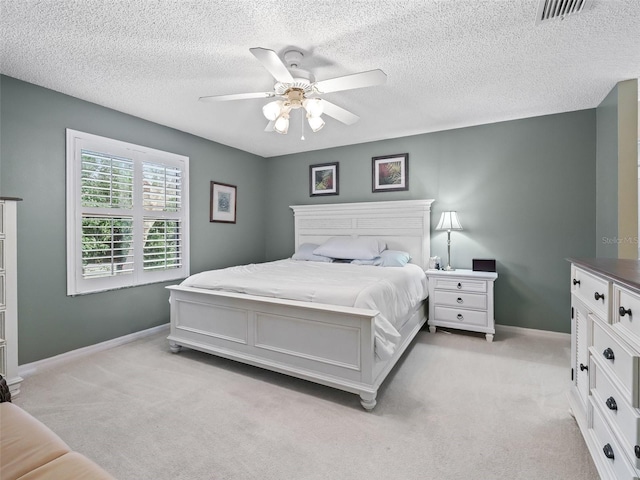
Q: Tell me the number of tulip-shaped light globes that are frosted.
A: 4